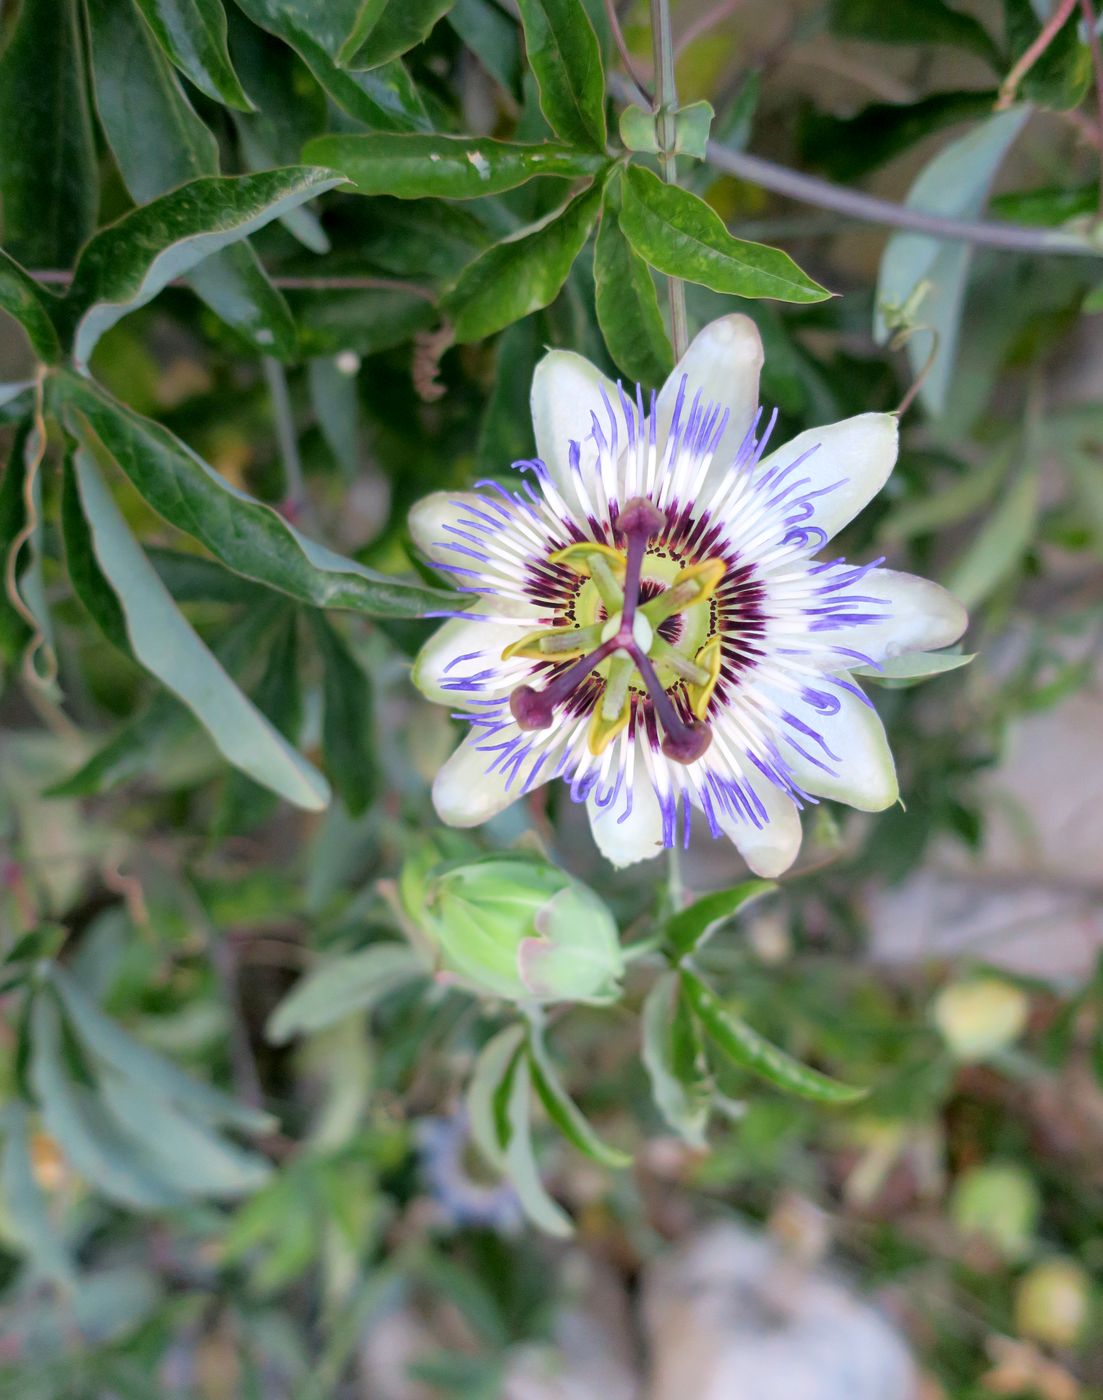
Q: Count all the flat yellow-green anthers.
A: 5